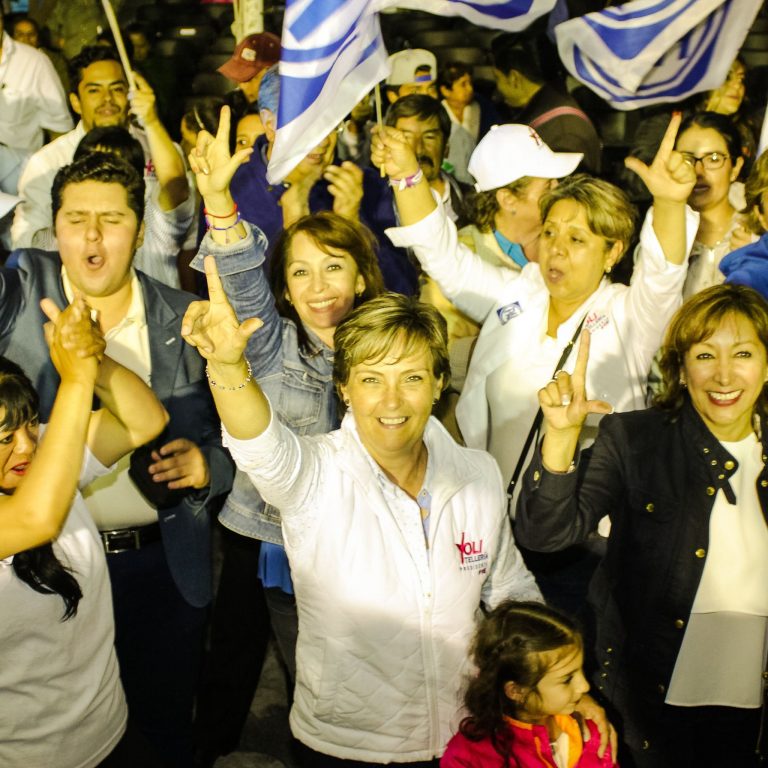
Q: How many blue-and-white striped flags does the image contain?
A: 3